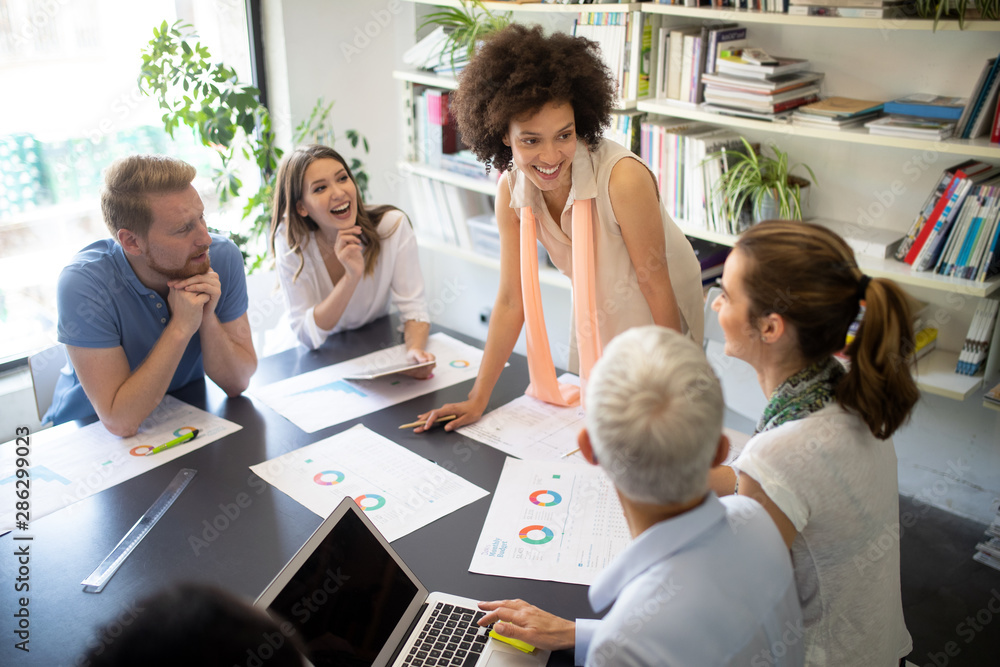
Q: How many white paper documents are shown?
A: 5